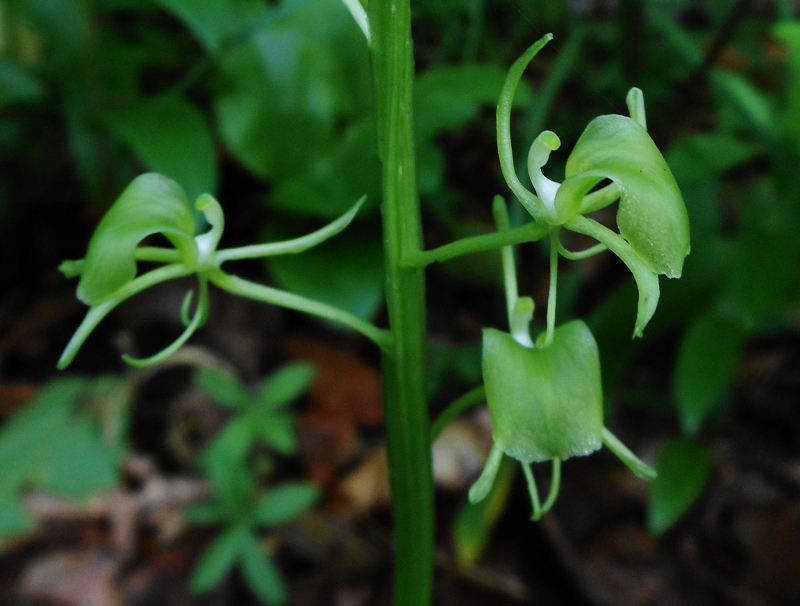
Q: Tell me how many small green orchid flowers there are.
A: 3